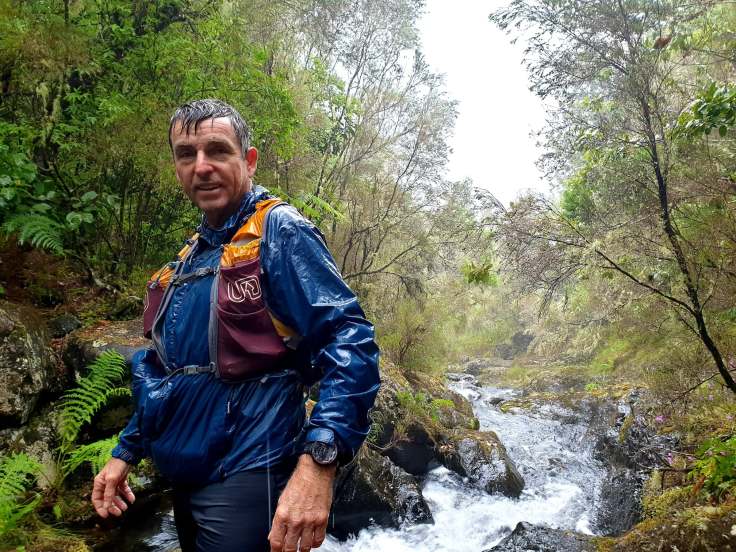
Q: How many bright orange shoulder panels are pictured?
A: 2